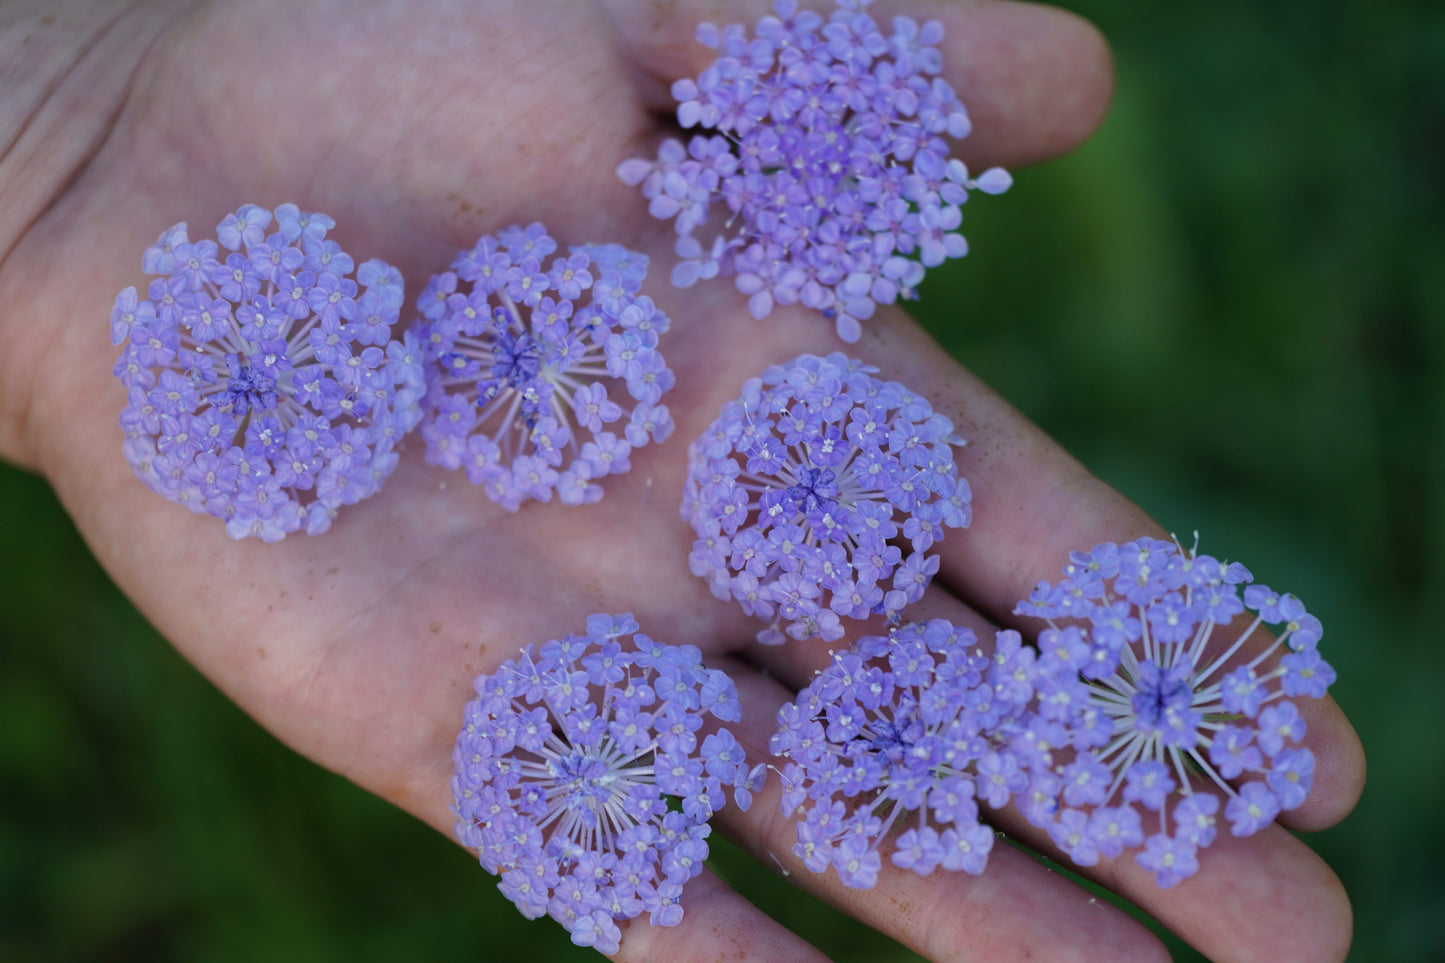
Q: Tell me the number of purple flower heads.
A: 7